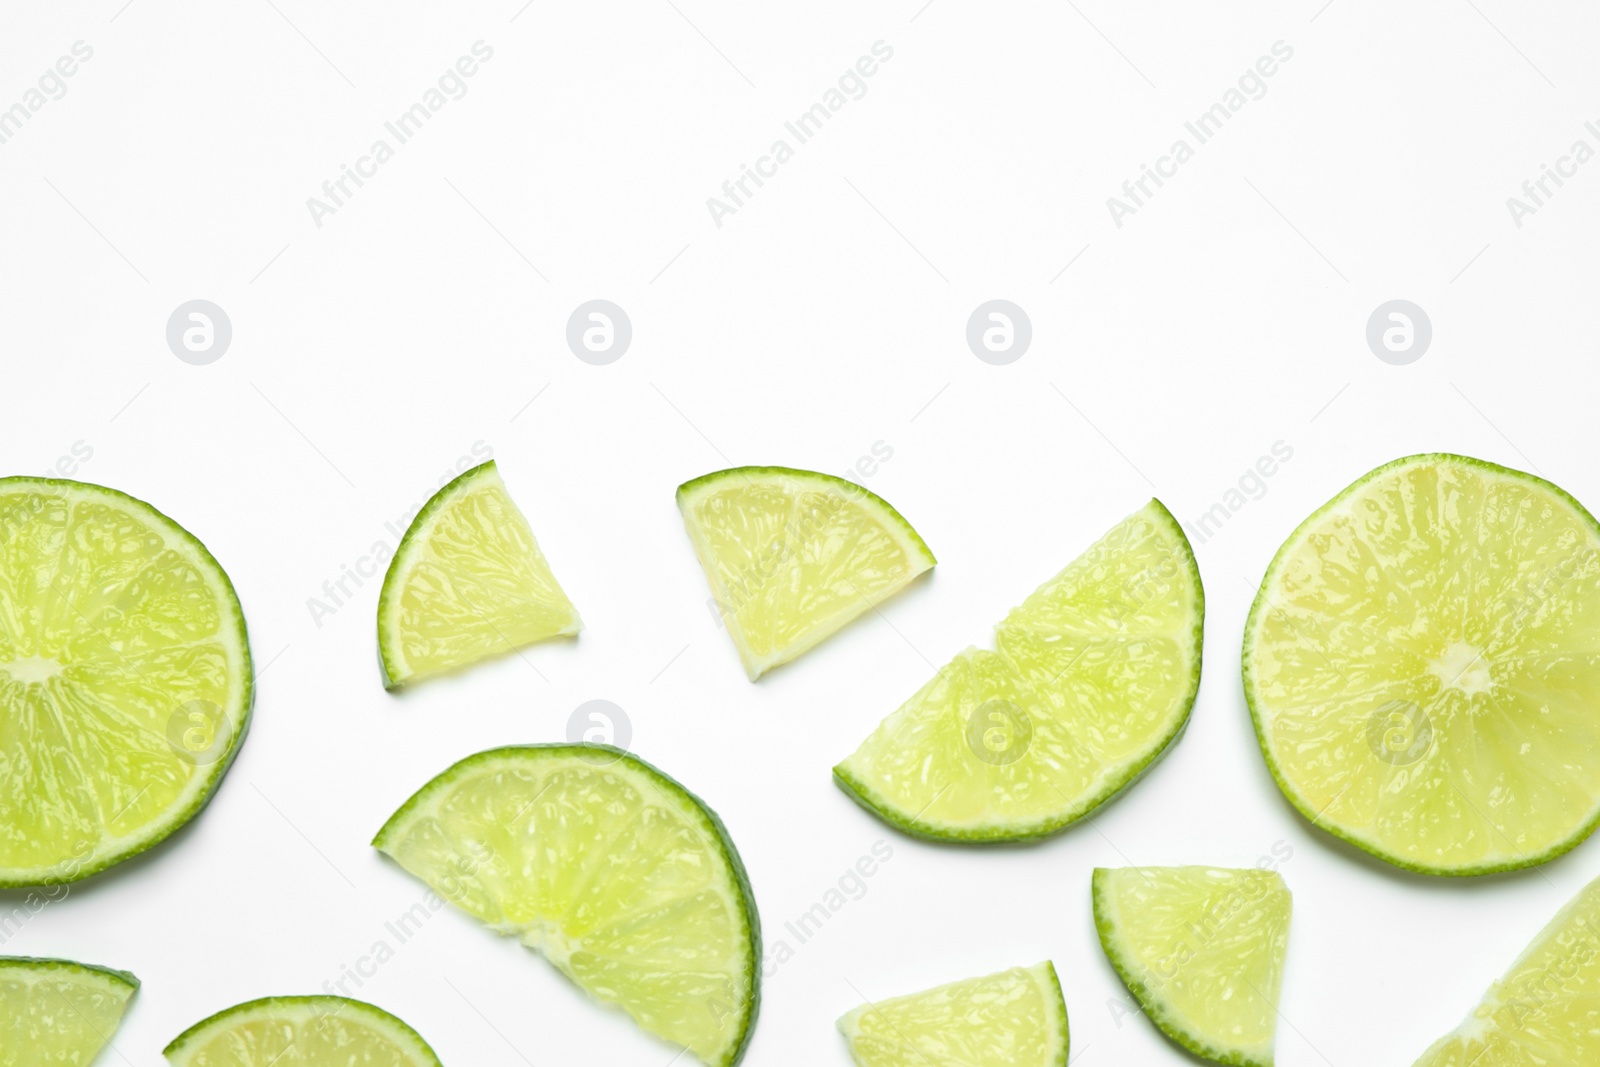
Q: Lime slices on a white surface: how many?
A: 11